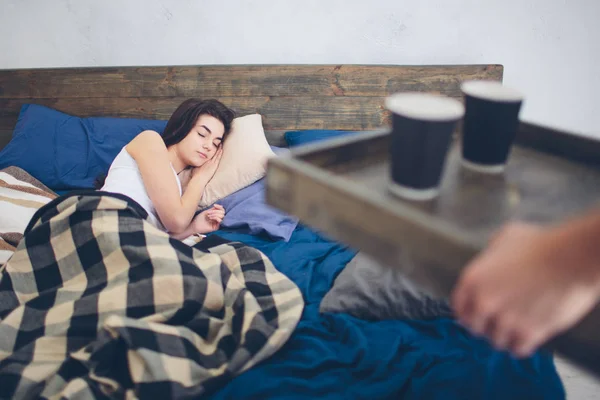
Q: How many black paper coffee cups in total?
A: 2